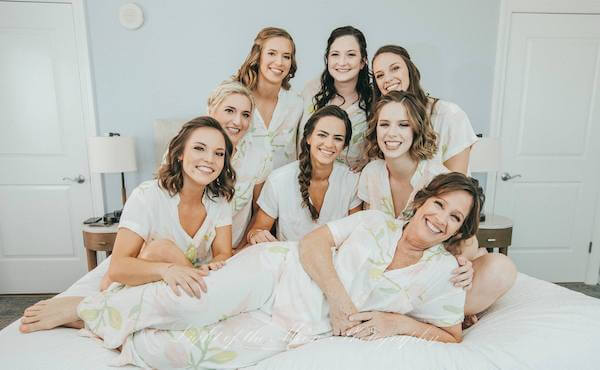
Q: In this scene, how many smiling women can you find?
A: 8